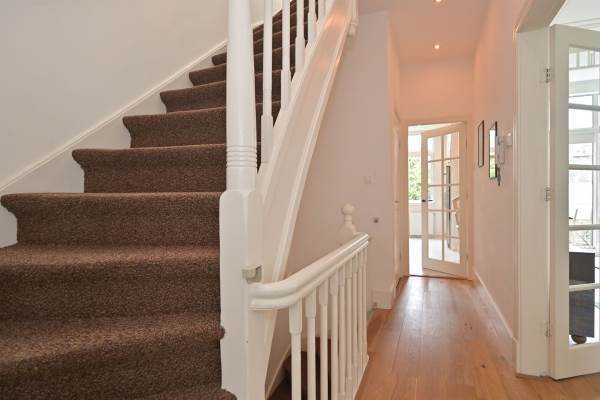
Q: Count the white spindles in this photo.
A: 14